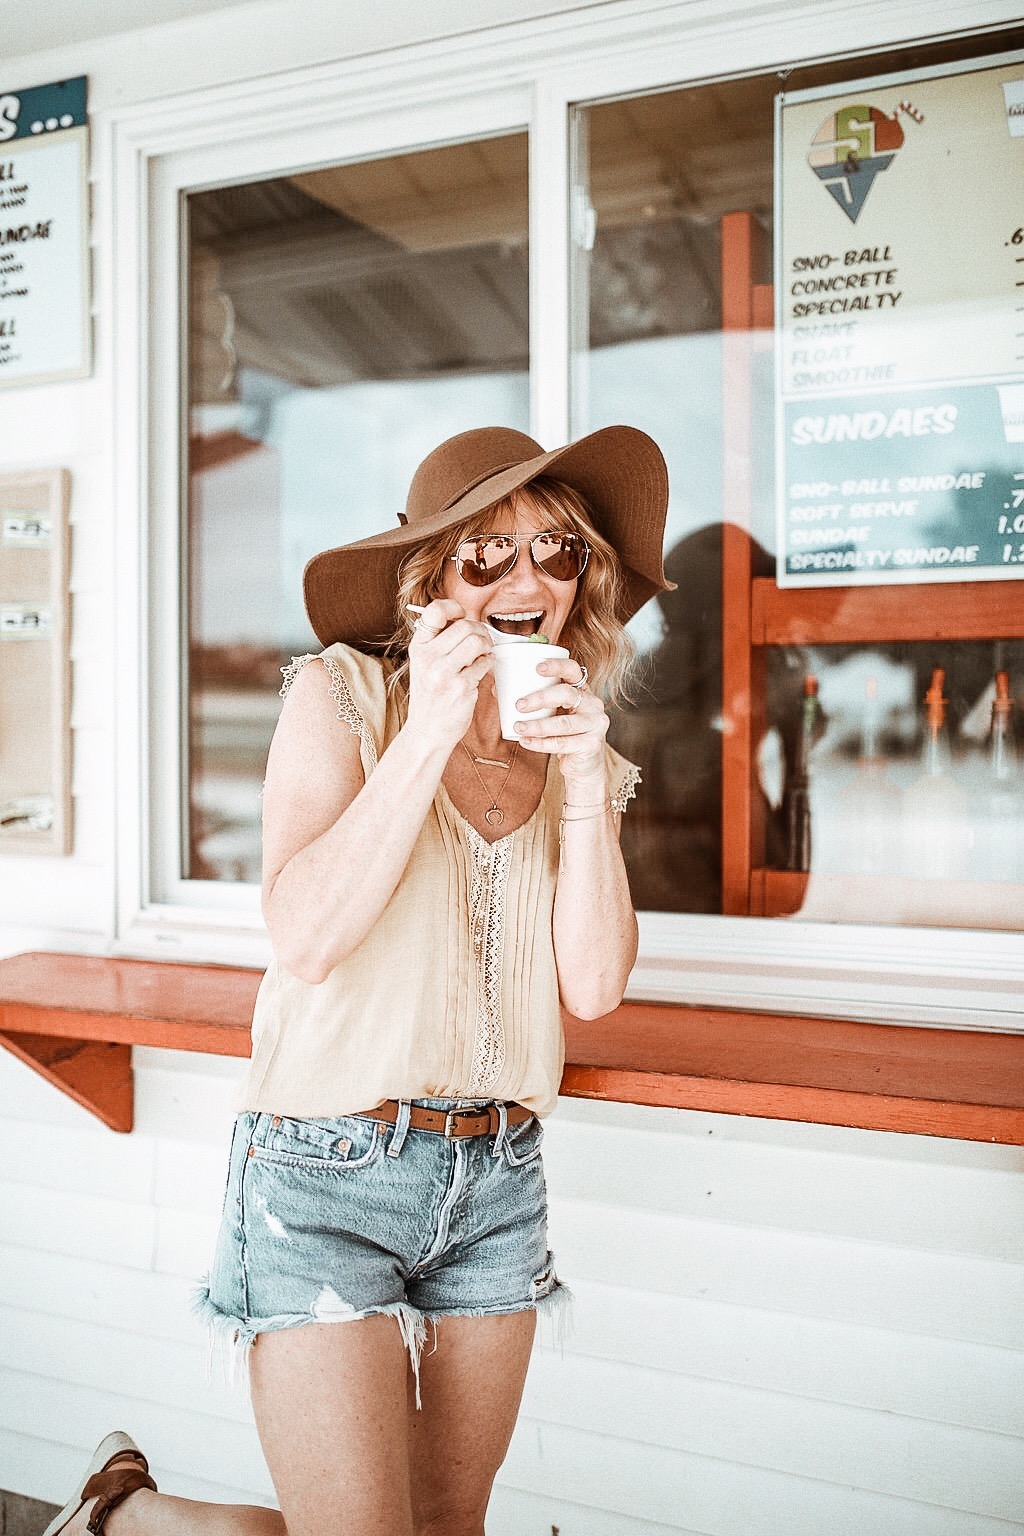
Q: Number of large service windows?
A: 2